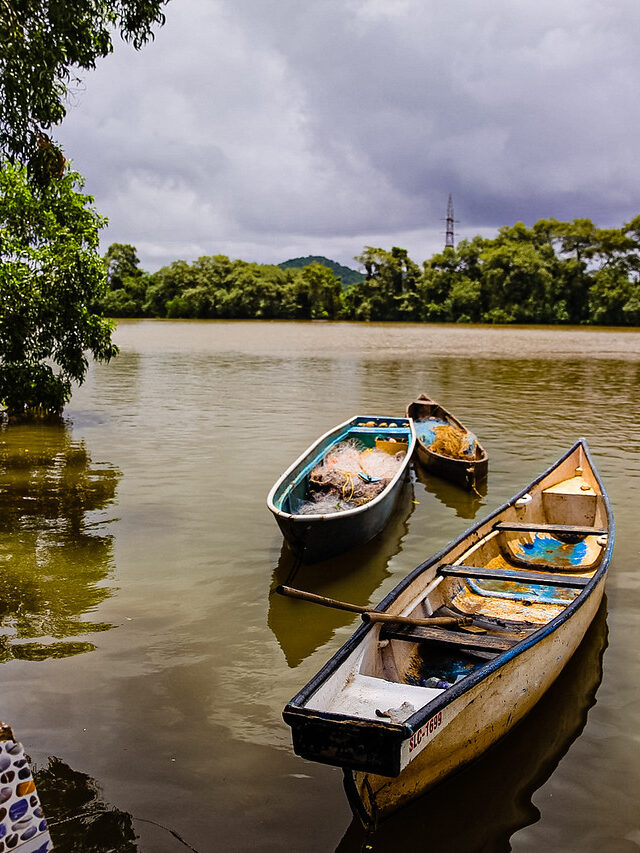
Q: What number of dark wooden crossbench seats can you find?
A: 3